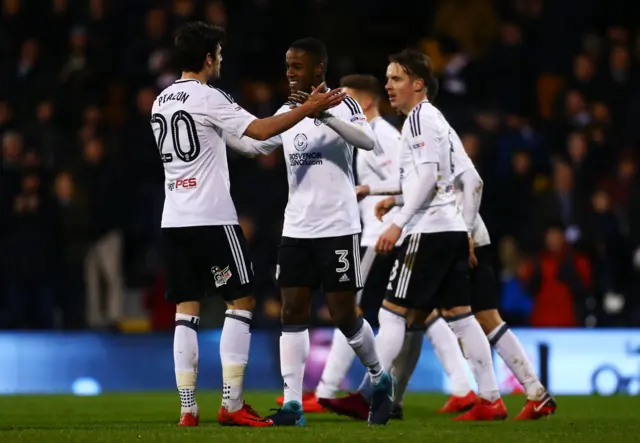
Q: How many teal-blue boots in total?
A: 2